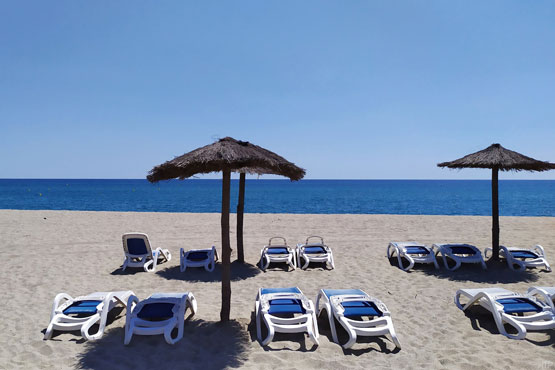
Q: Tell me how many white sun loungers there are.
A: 13